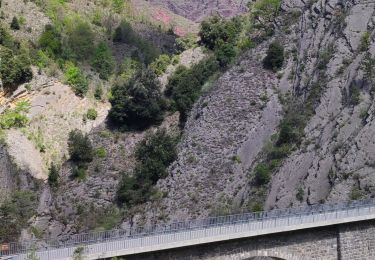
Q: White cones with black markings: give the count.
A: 0